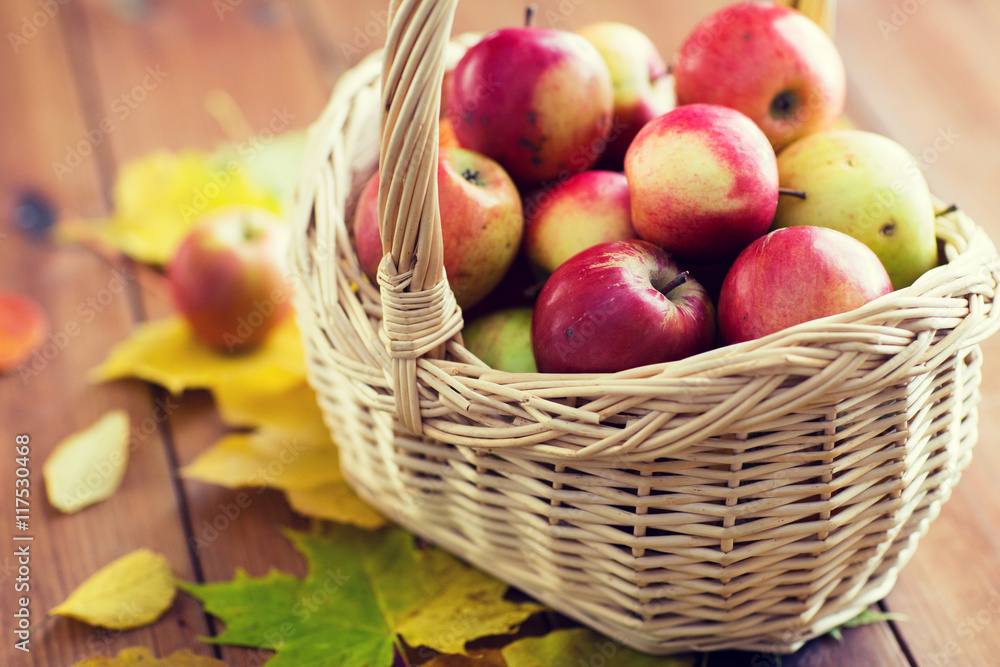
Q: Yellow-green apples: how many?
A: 2